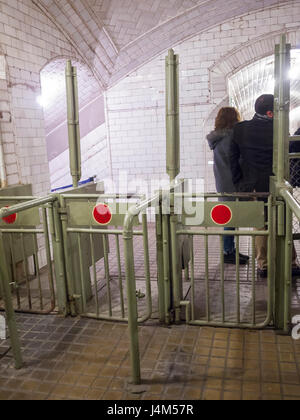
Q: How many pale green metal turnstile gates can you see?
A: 3